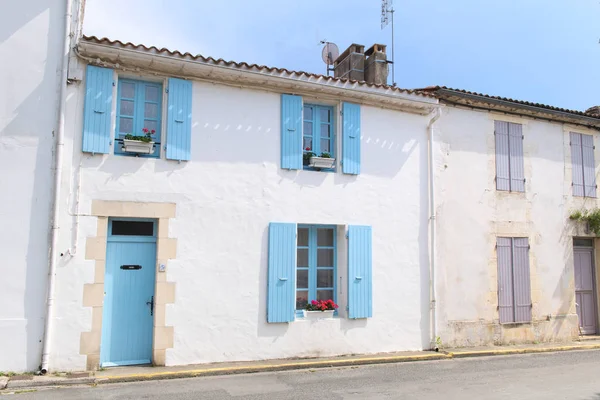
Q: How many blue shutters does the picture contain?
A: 6